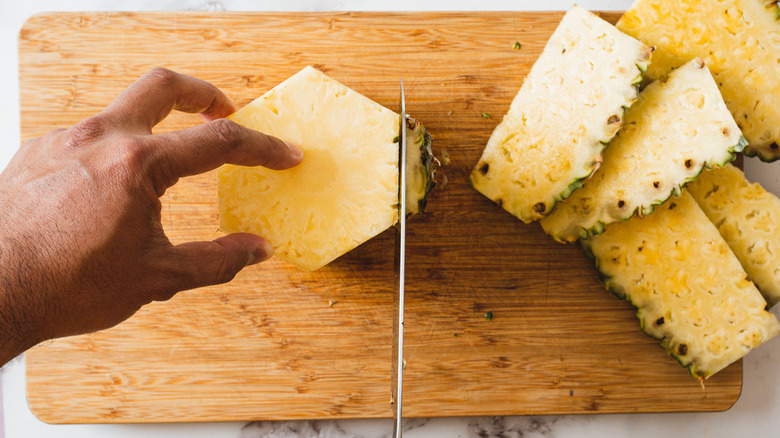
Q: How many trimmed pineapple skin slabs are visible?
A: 5